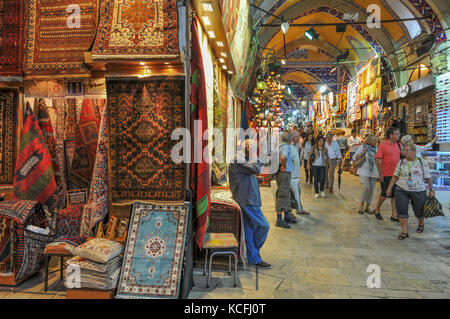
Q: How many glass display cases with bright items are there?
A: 1